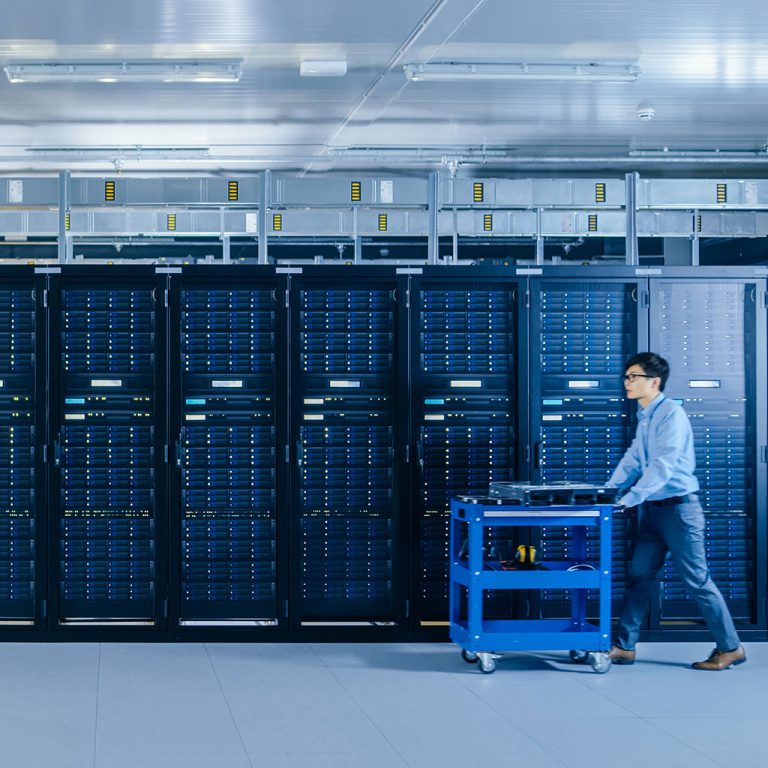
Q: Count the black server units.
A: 7